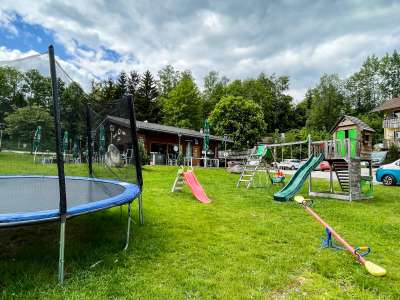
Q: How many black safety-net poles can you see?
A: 3